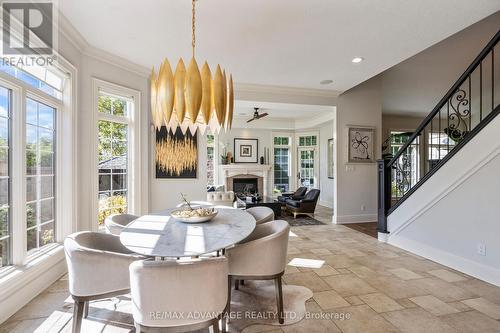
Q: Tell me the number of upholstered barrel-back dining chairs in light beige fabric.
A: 6